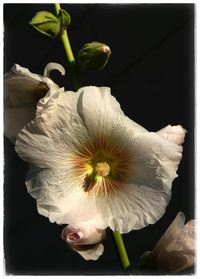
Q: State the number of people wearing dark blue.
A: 0